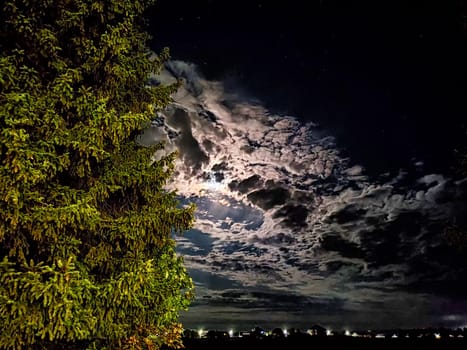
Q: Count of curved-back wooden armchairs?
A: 0